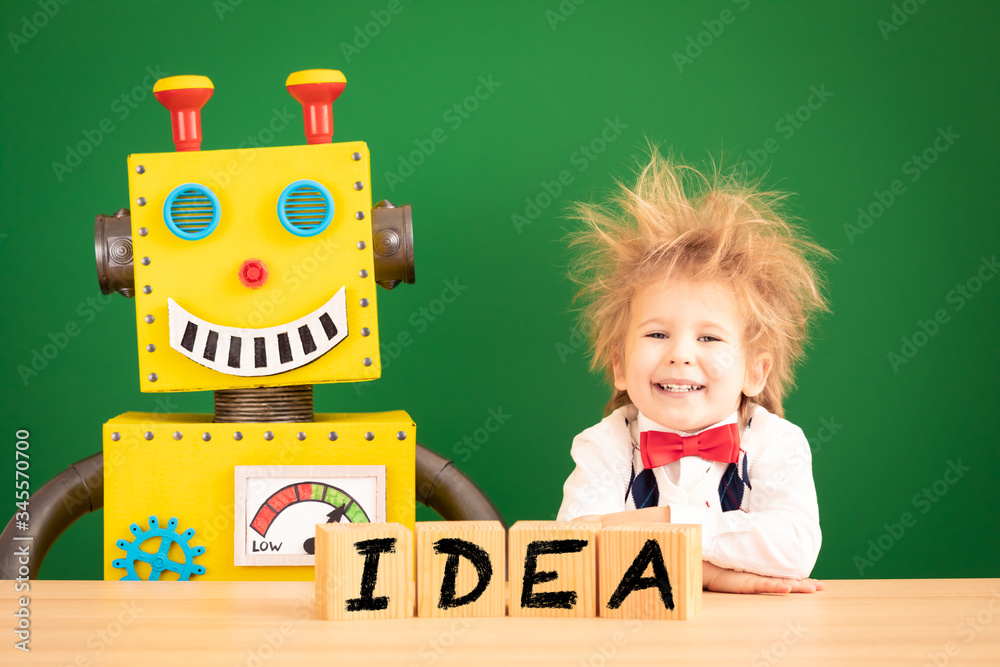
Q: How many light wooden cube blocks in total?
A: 4